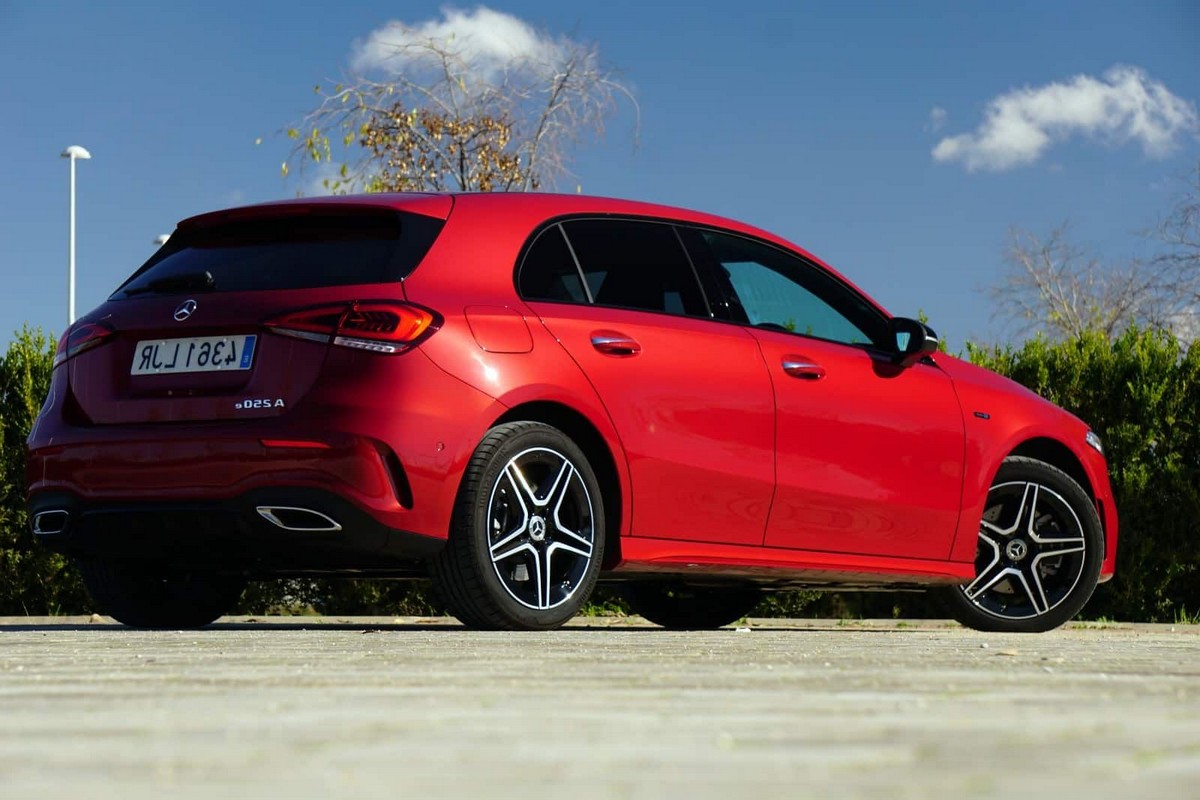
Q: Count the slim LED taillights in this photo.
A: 2